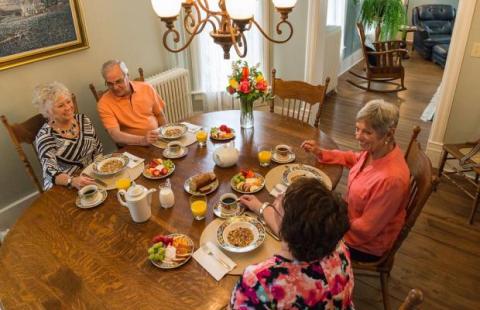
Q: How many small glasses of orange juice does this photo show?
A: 4